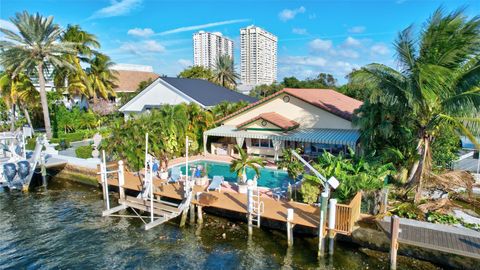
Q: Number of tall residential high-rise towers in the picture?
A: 2